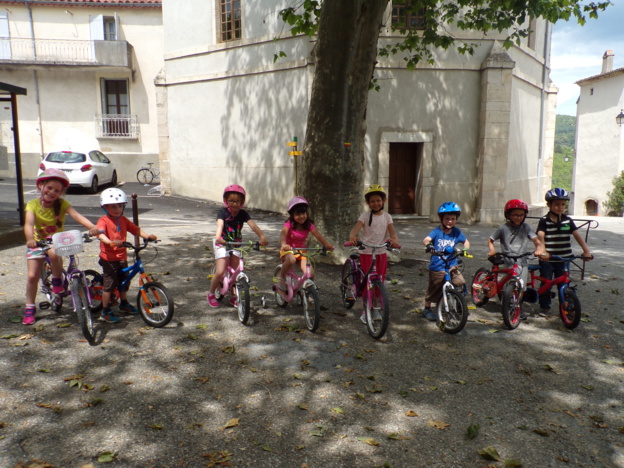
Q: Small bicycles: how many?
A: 8